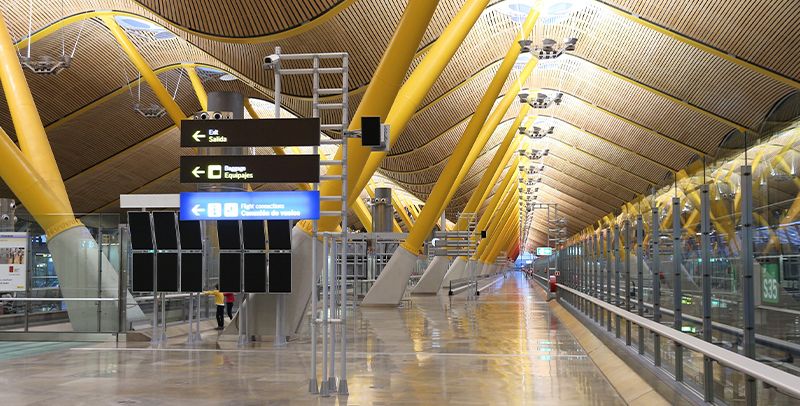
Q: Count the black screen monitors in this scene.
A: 13